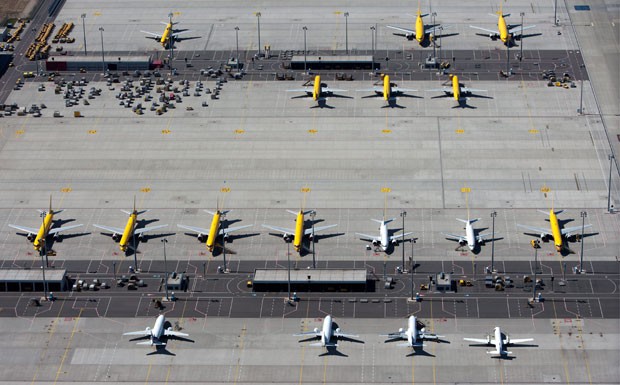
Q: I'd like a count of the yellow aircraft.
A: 11